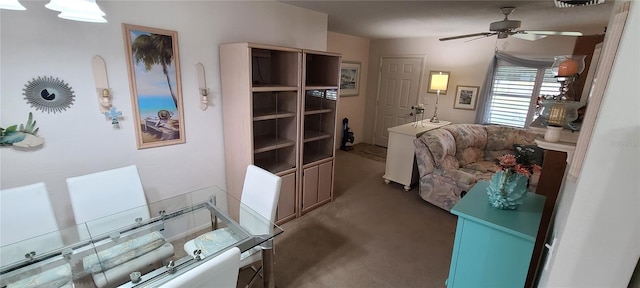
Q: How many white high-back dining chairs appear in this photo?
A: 4